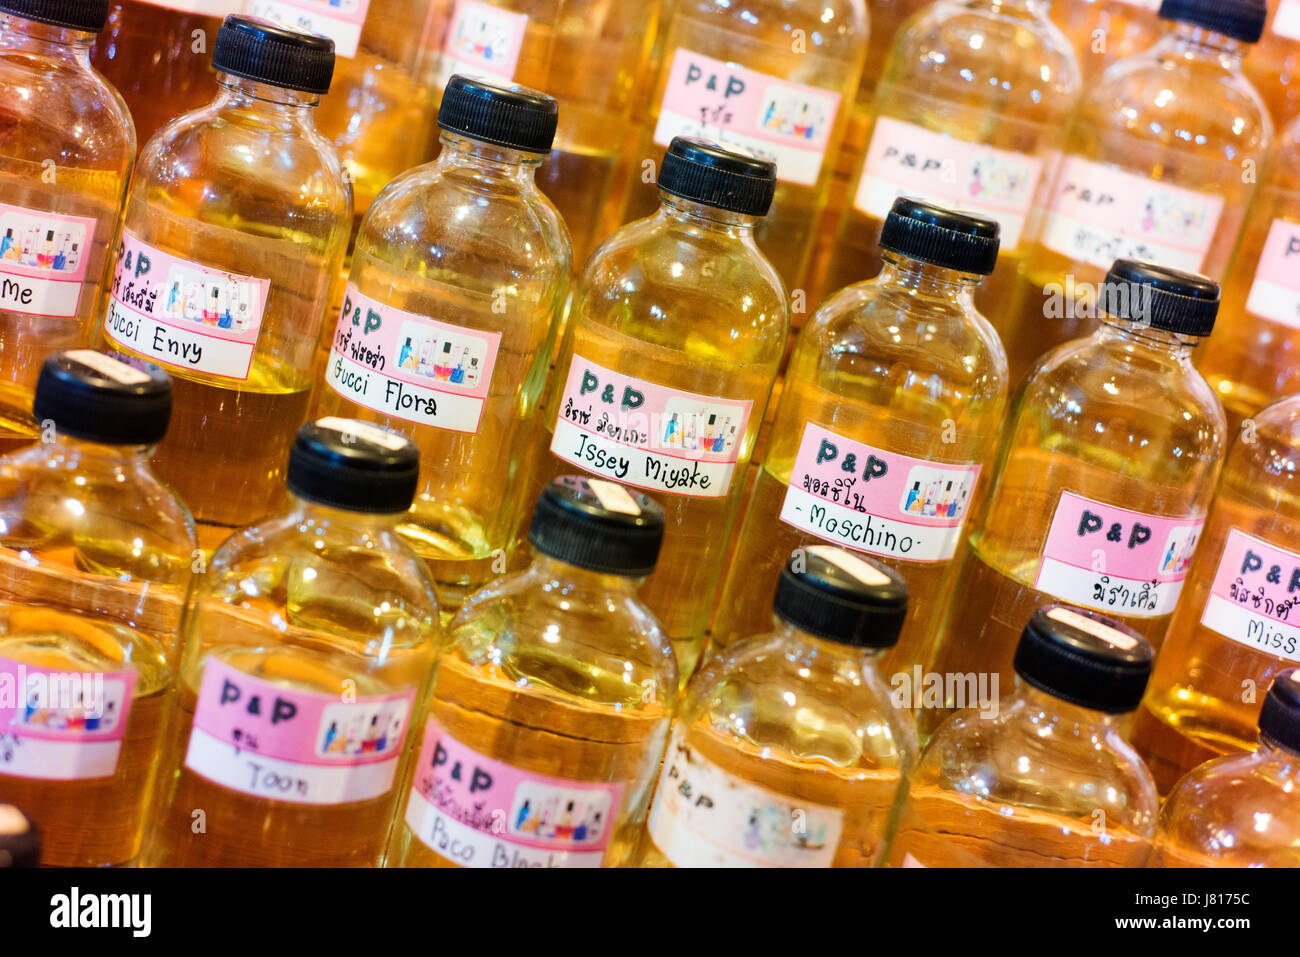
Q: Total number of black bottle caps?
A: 14